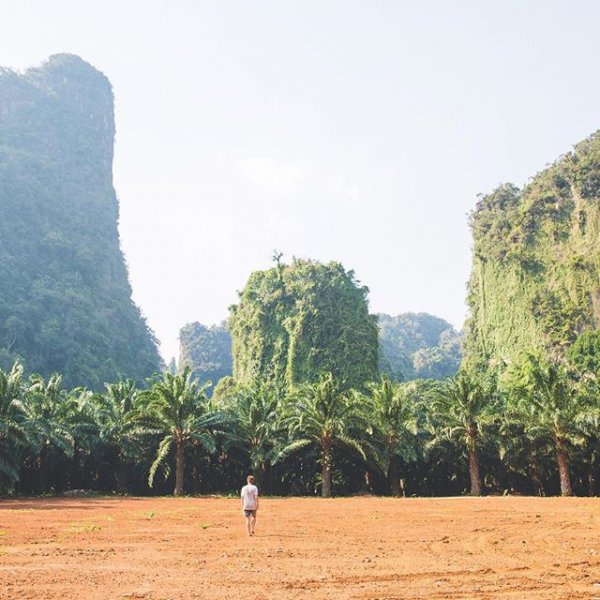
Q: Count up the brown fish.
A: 0